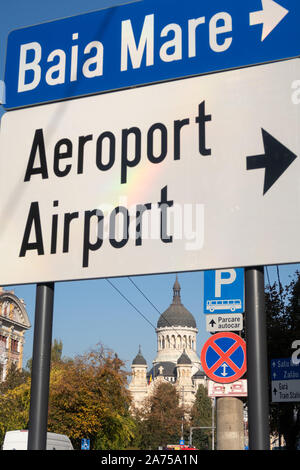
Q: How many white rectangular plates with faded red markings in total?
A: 1